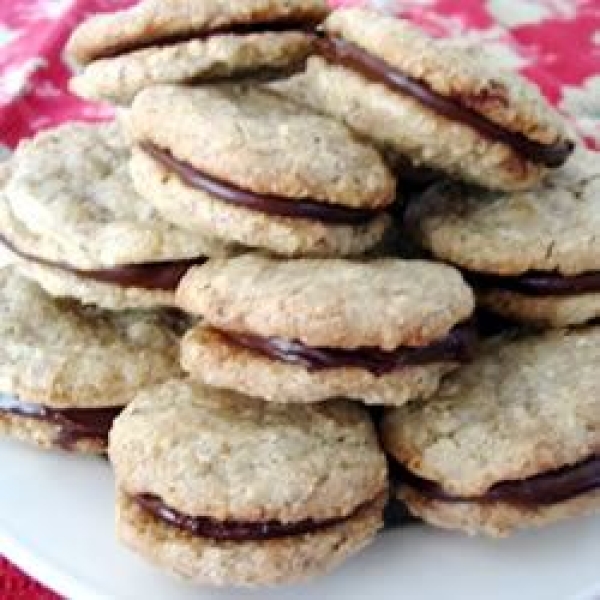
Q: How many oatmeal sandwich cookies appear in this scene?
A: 9